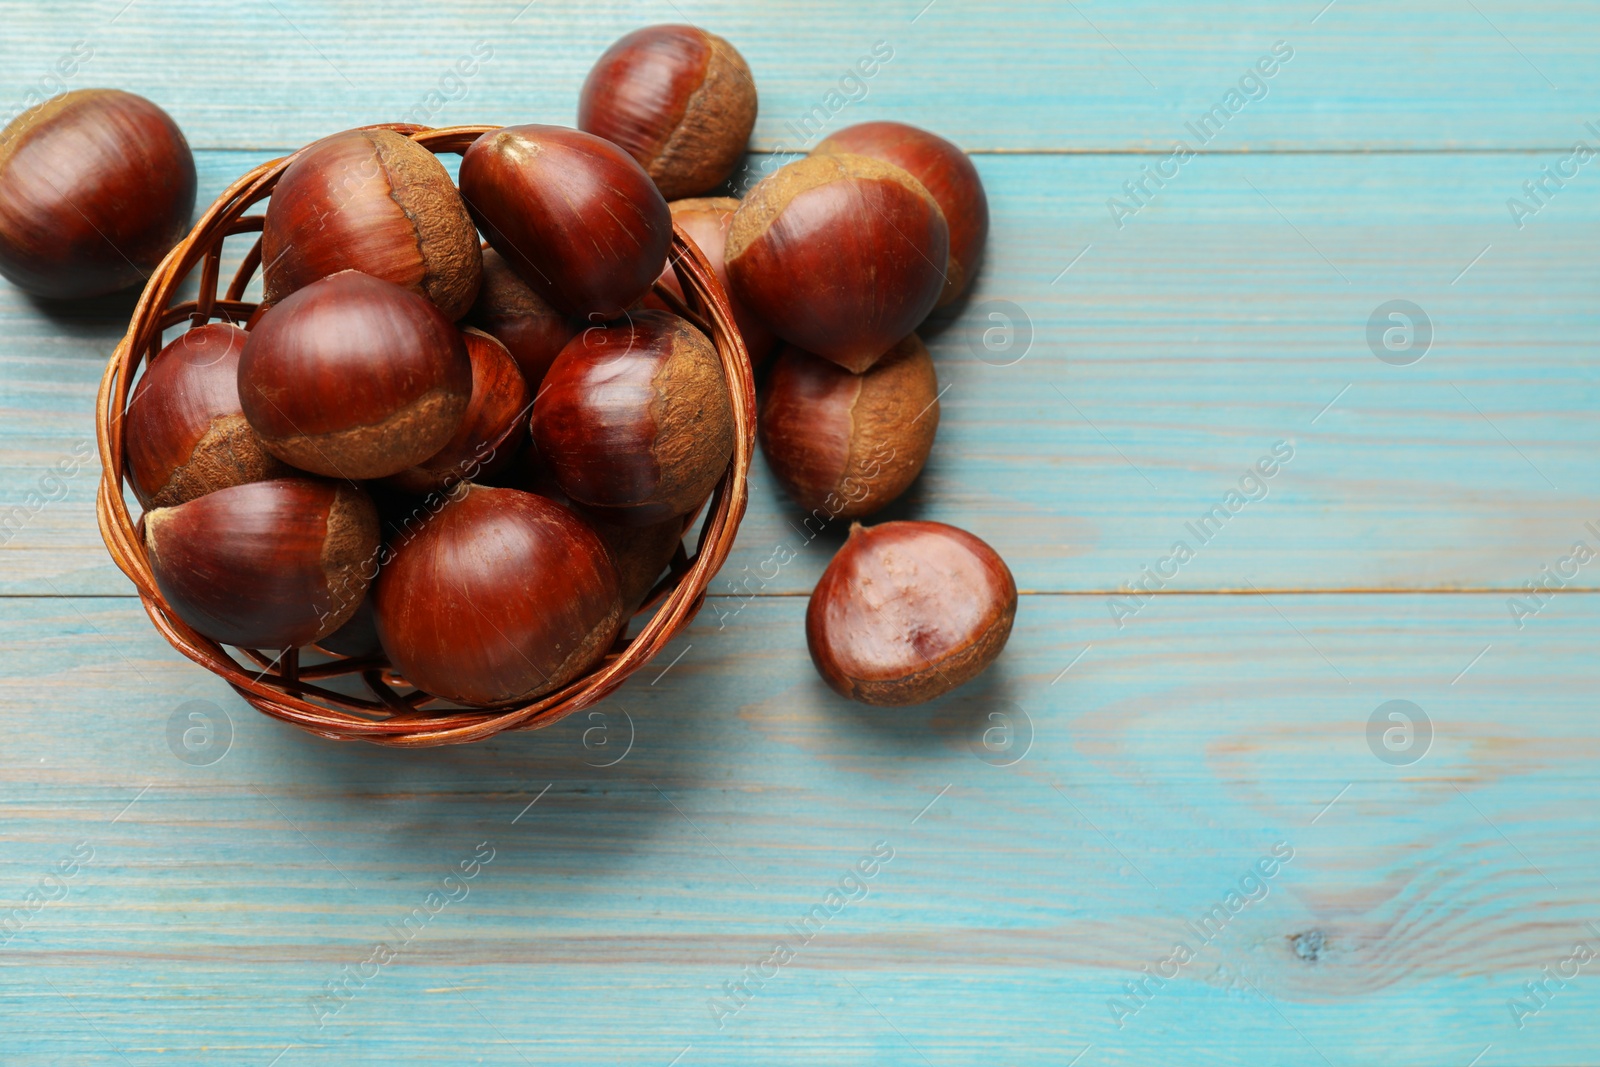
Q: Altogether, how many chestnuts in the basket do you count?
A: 11